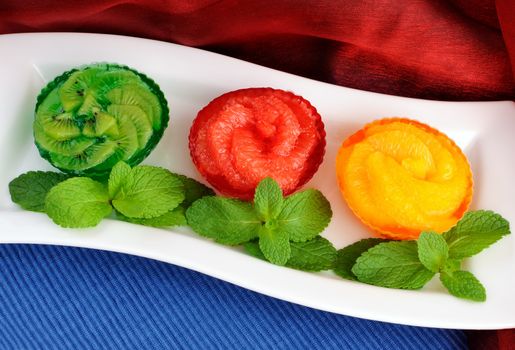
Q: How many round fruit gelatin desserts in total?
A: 3